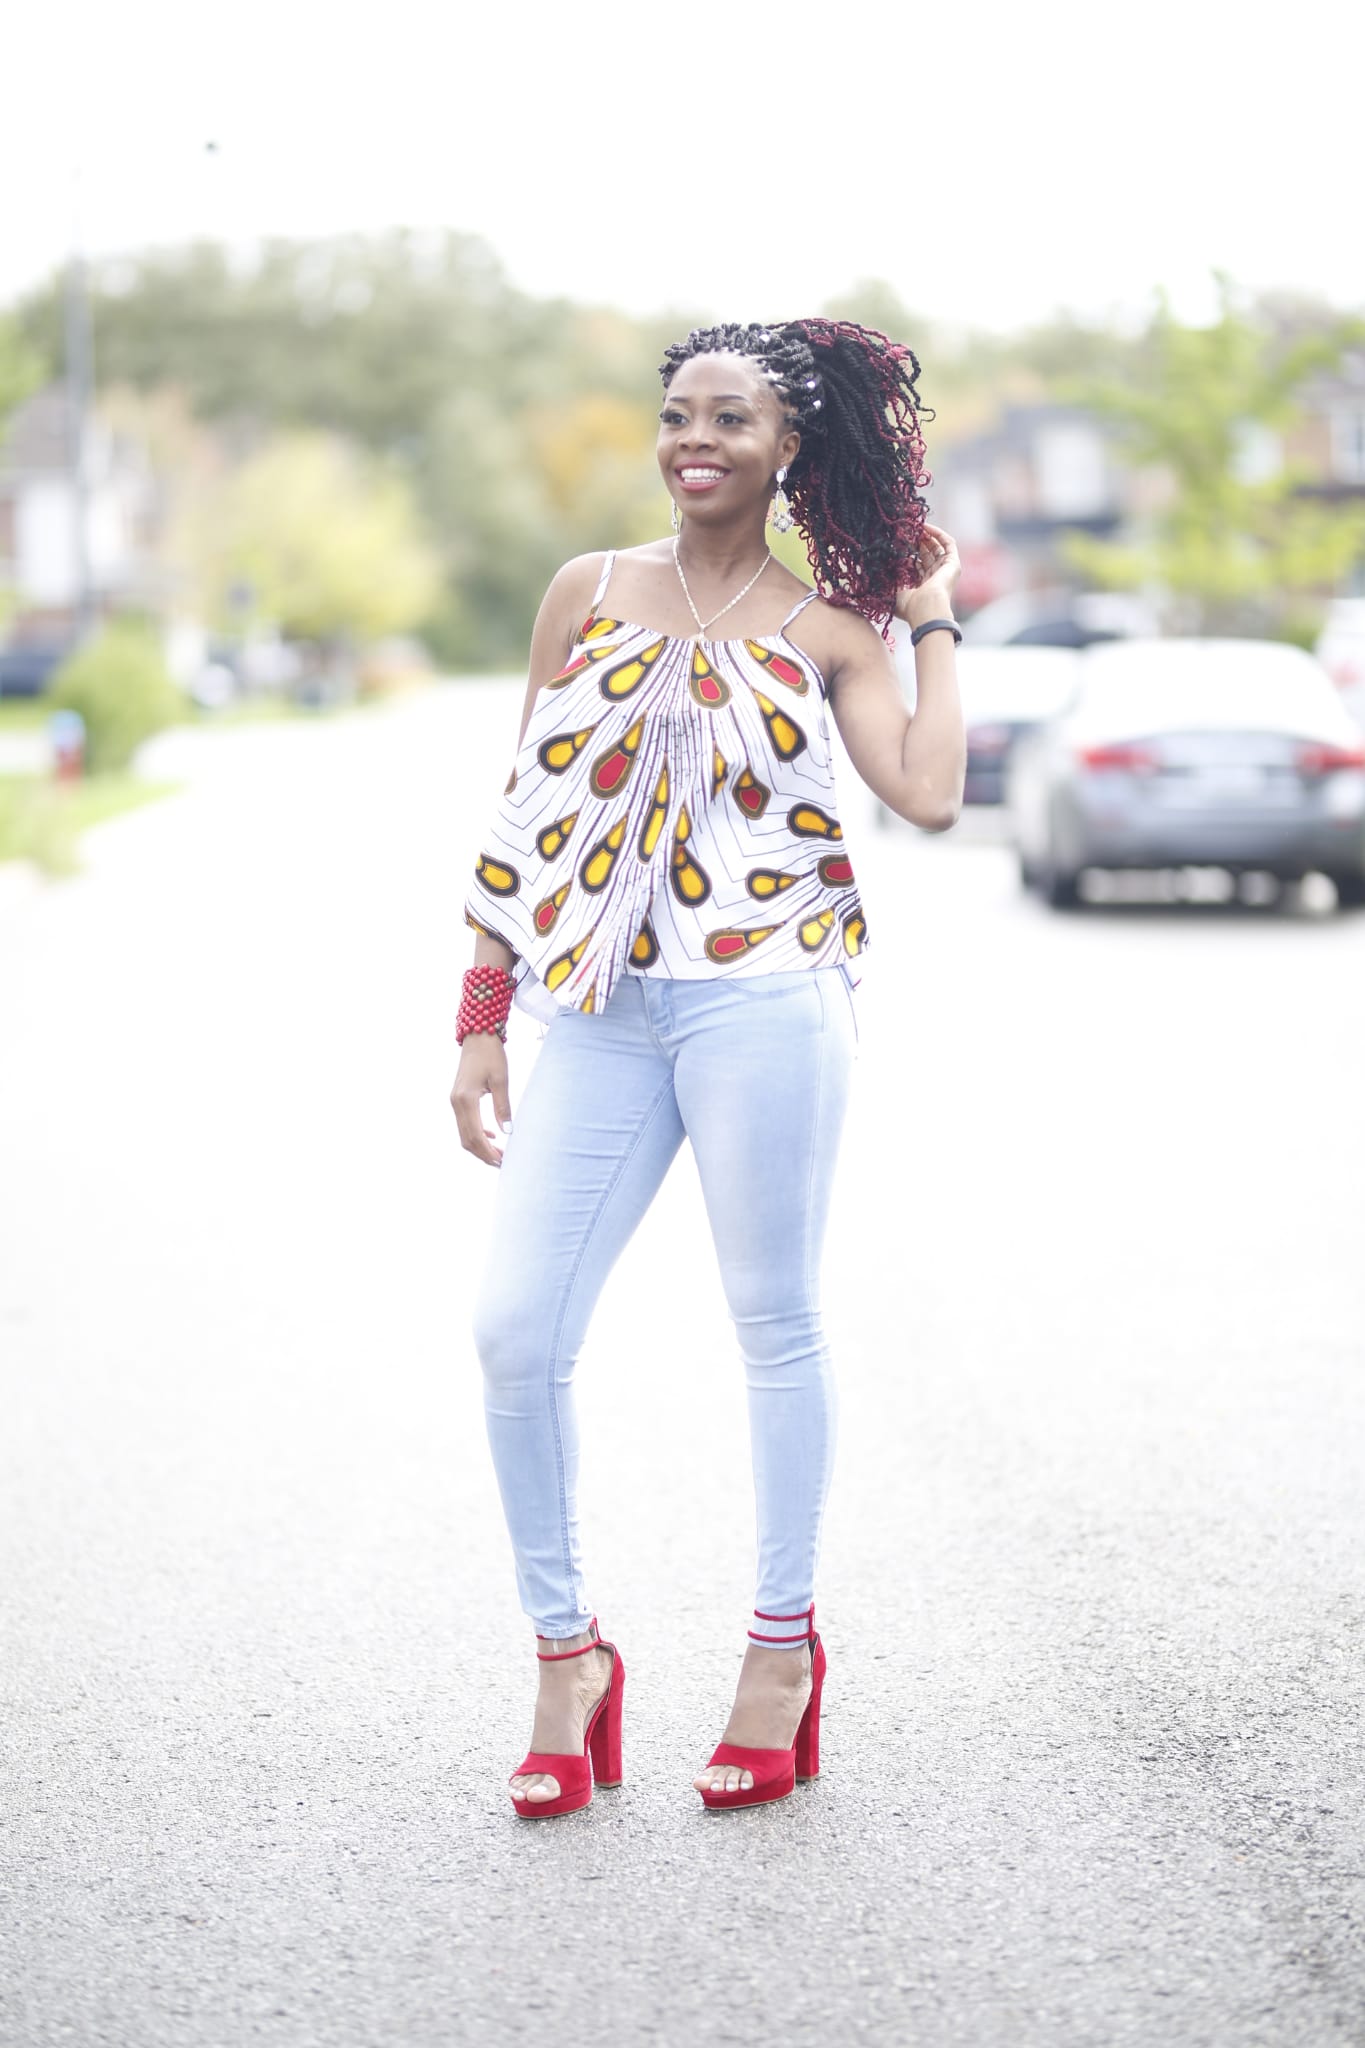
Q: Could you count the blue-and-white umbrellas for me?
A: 0